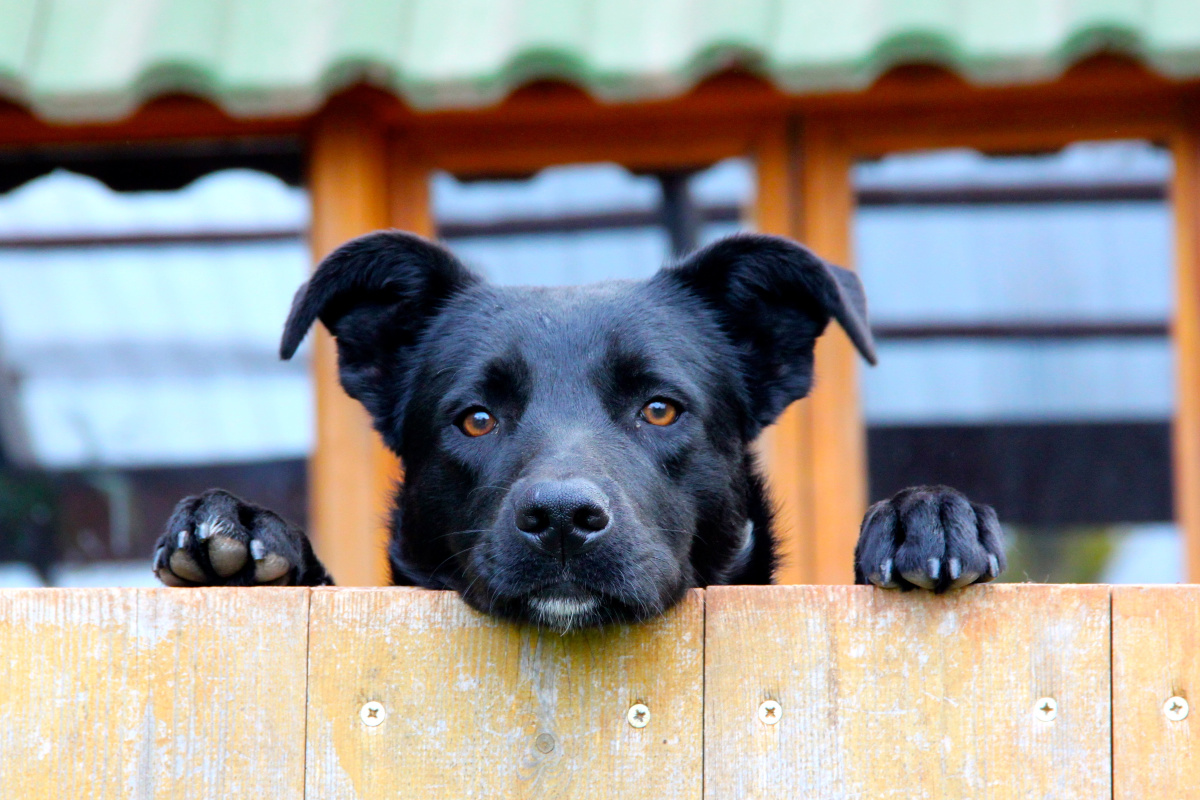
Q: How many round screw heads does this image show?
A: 5